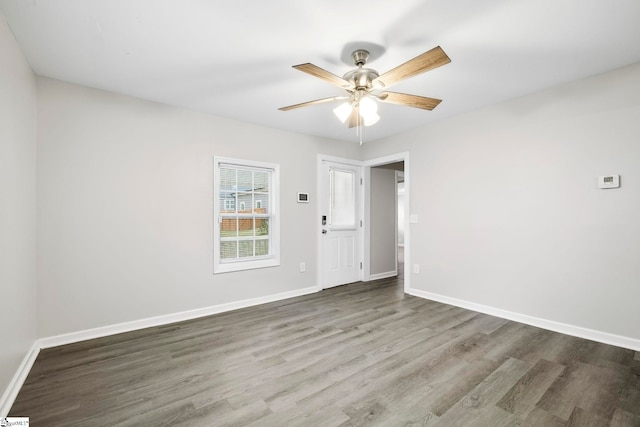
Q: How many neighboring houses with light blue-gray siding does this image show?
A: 1